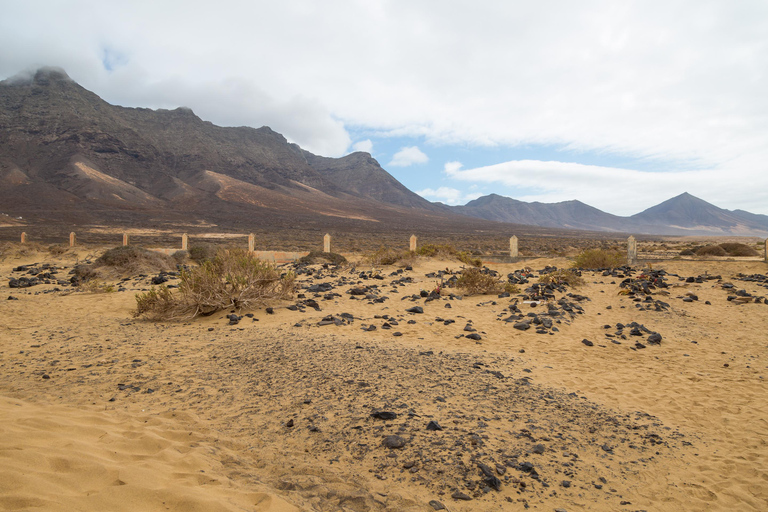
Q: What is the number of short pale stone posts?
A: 10